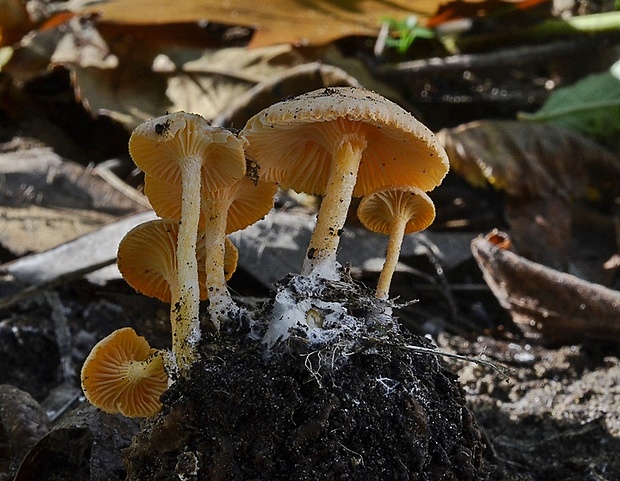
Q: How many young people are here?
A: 0